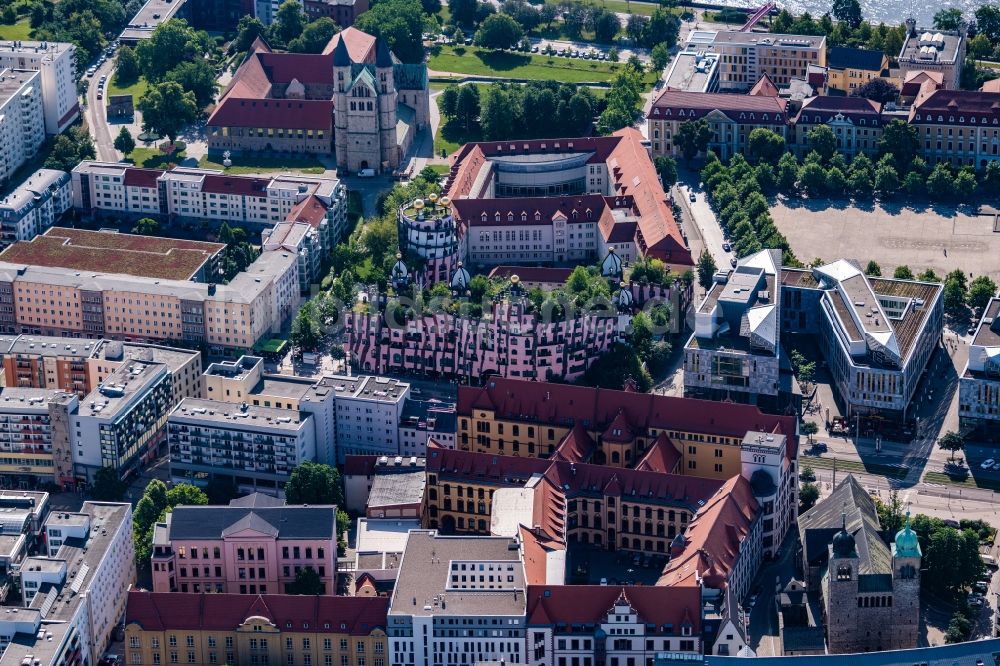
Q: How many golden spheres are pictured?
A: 8